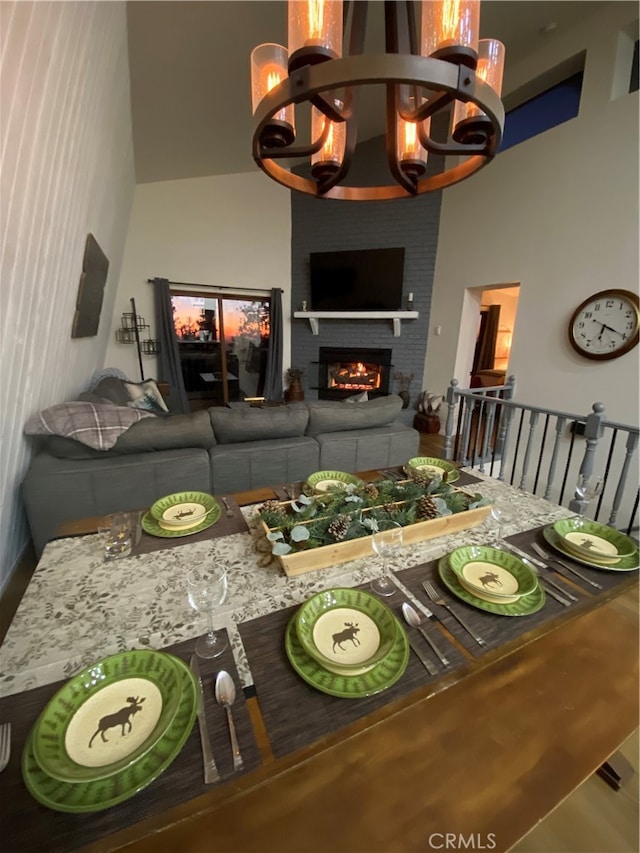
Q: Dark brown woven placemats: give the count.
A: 7